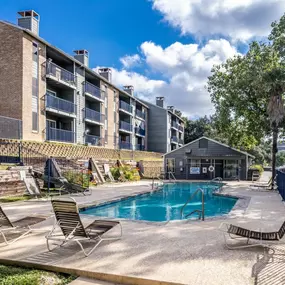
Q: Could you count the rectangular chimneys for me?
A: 6